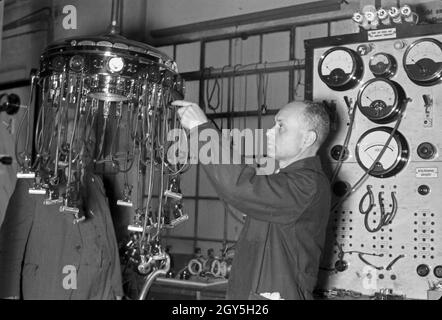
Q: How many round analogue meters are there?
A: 5